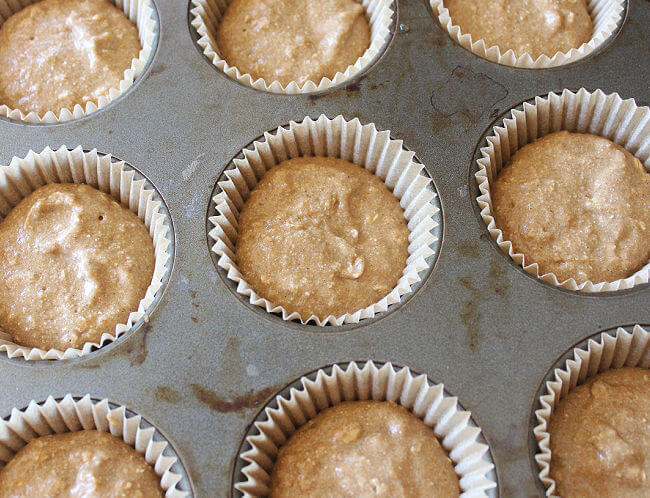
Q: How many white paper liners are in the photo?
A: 9